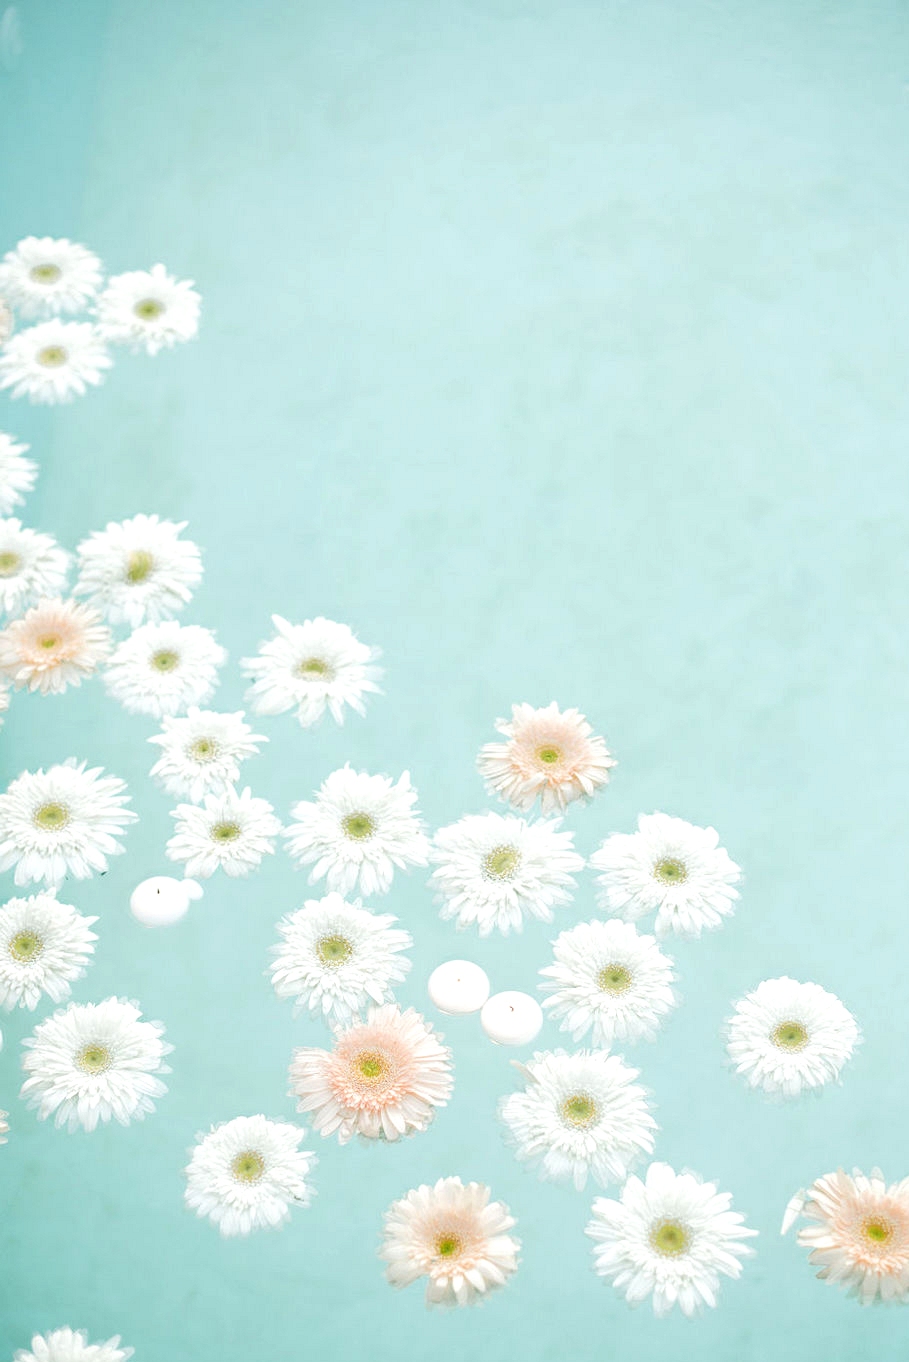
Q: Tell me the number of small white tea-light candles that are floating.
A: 3